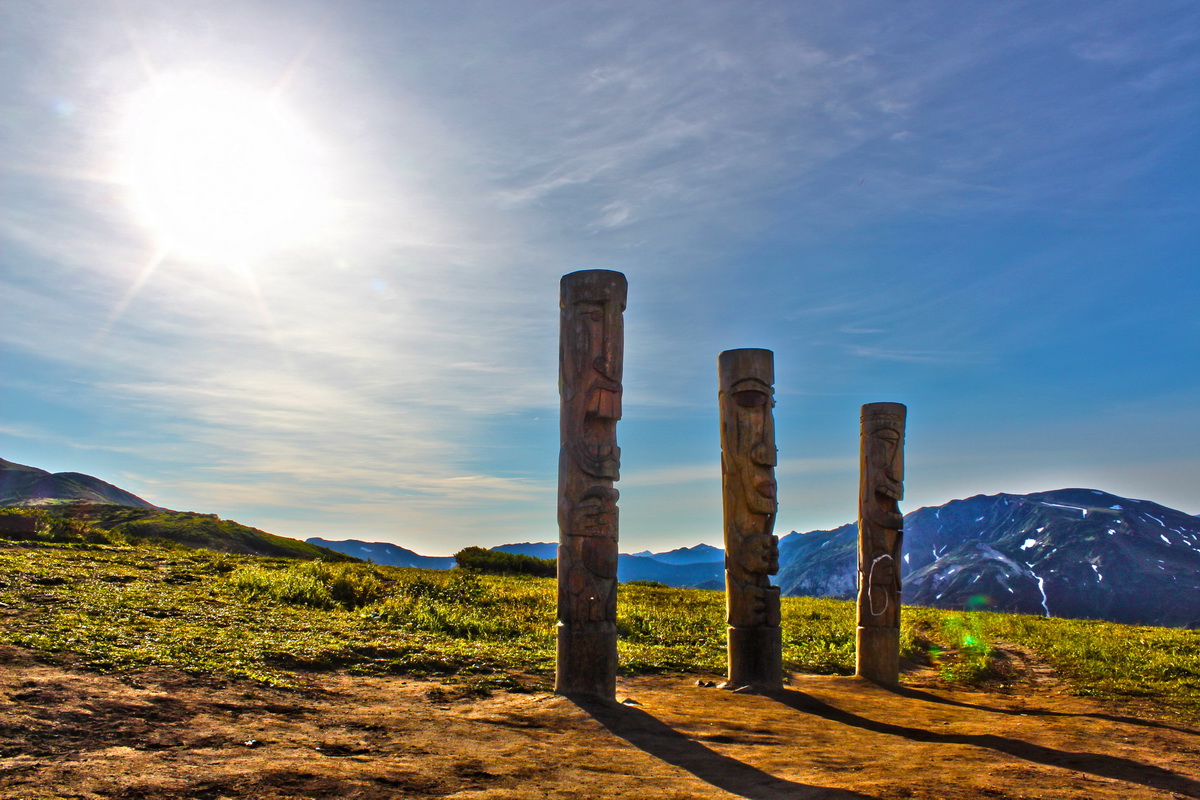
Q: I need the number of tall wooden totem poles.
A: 3